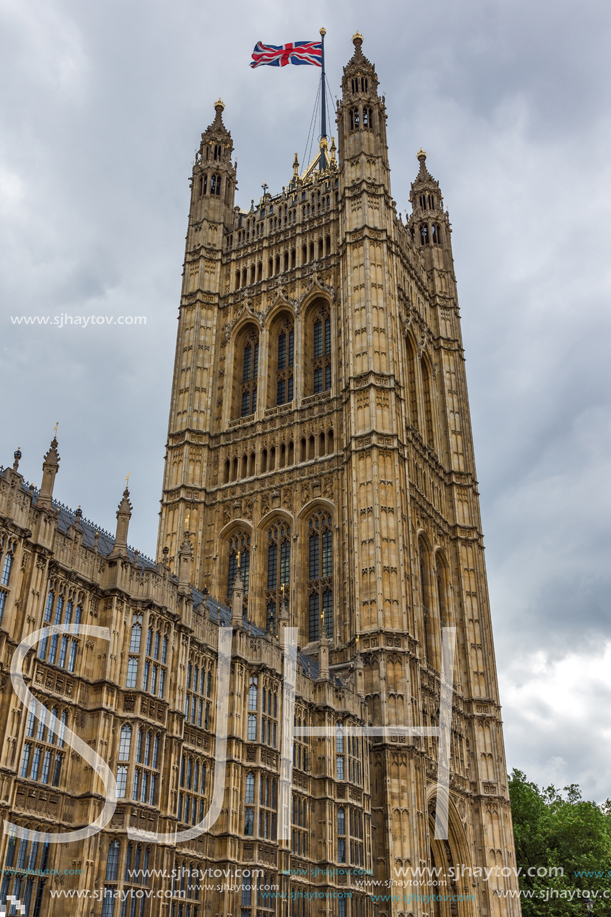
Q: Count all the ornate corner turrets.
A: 3